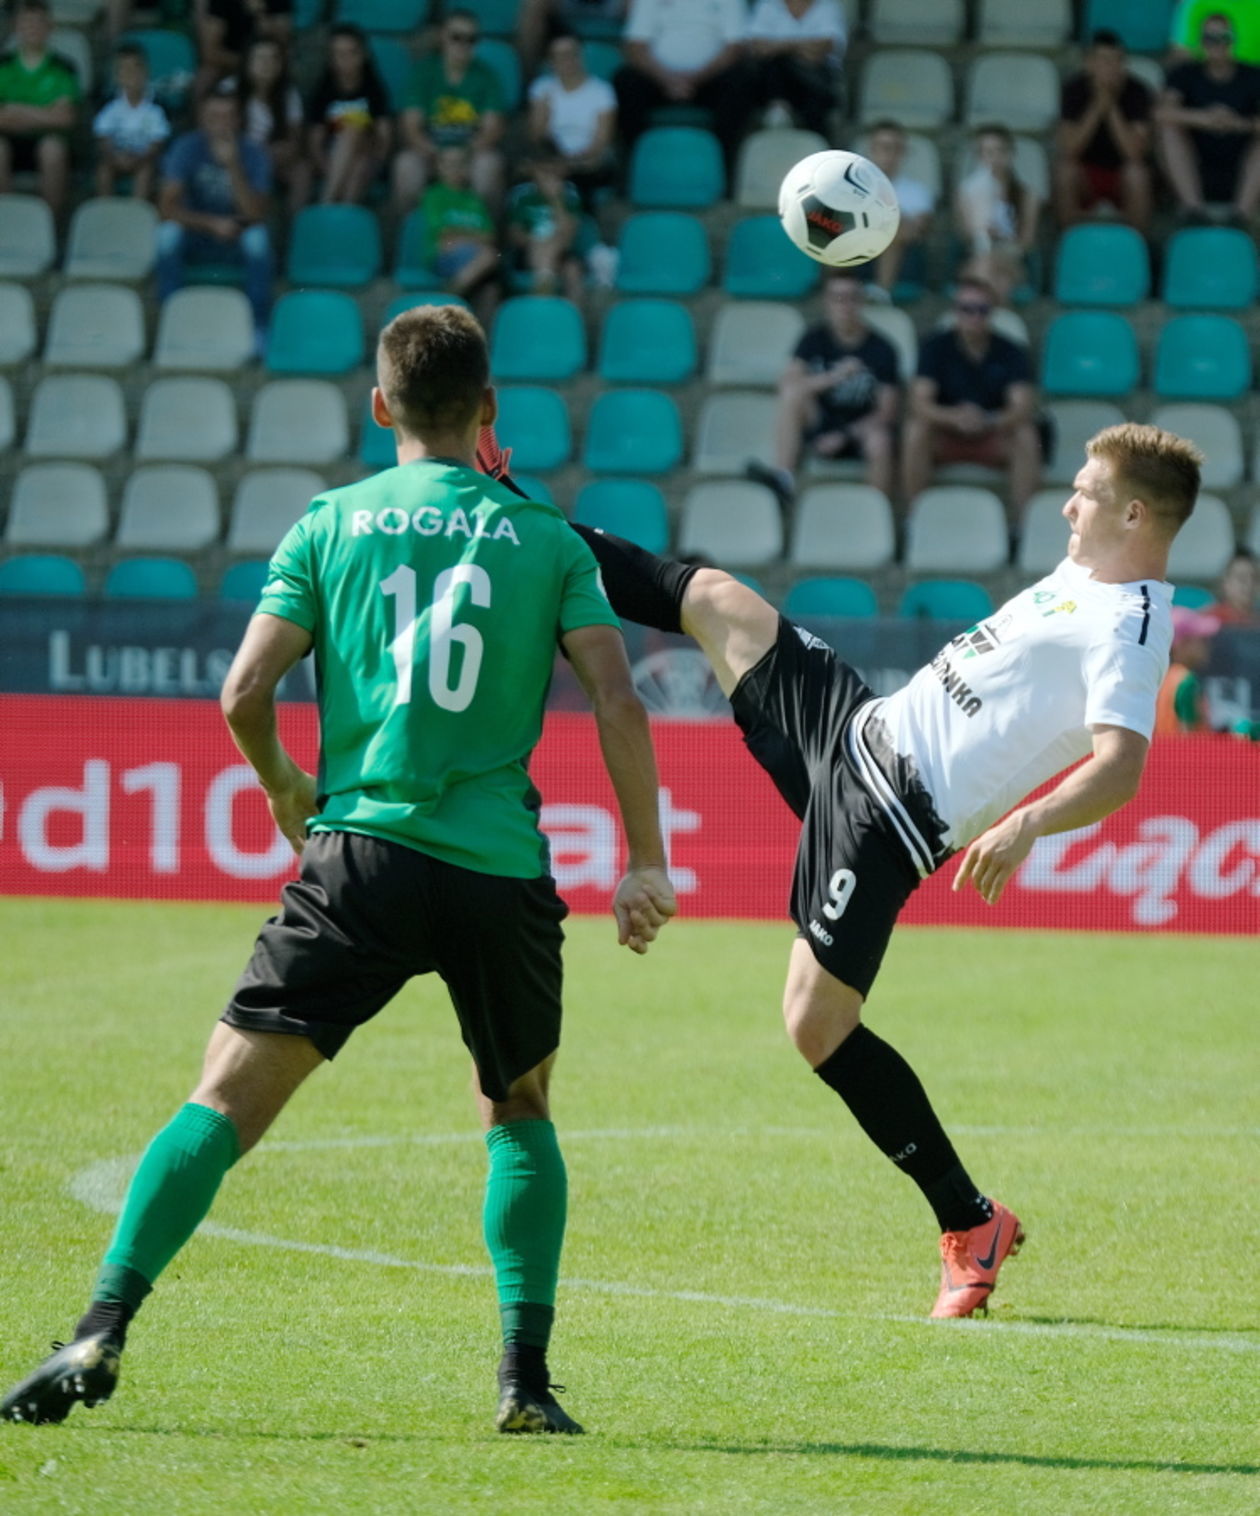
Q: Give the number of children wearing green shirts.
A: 2